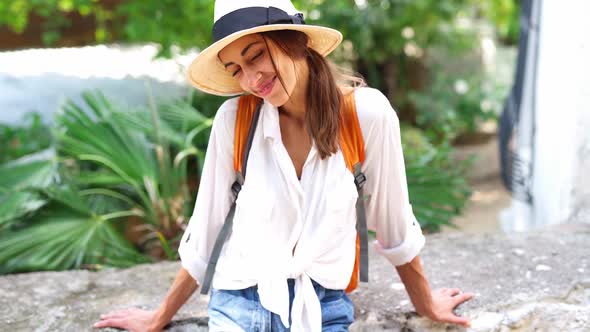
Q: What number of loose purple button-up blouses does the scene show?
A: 0